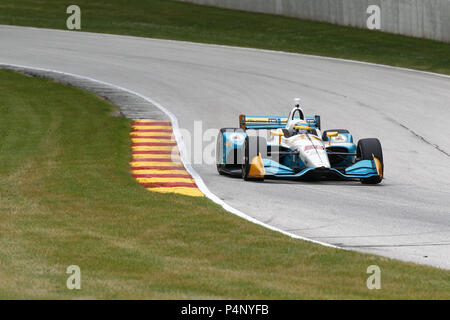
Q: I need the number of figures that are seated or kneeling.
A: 1